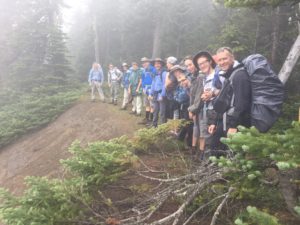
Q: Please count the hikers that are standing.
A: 11